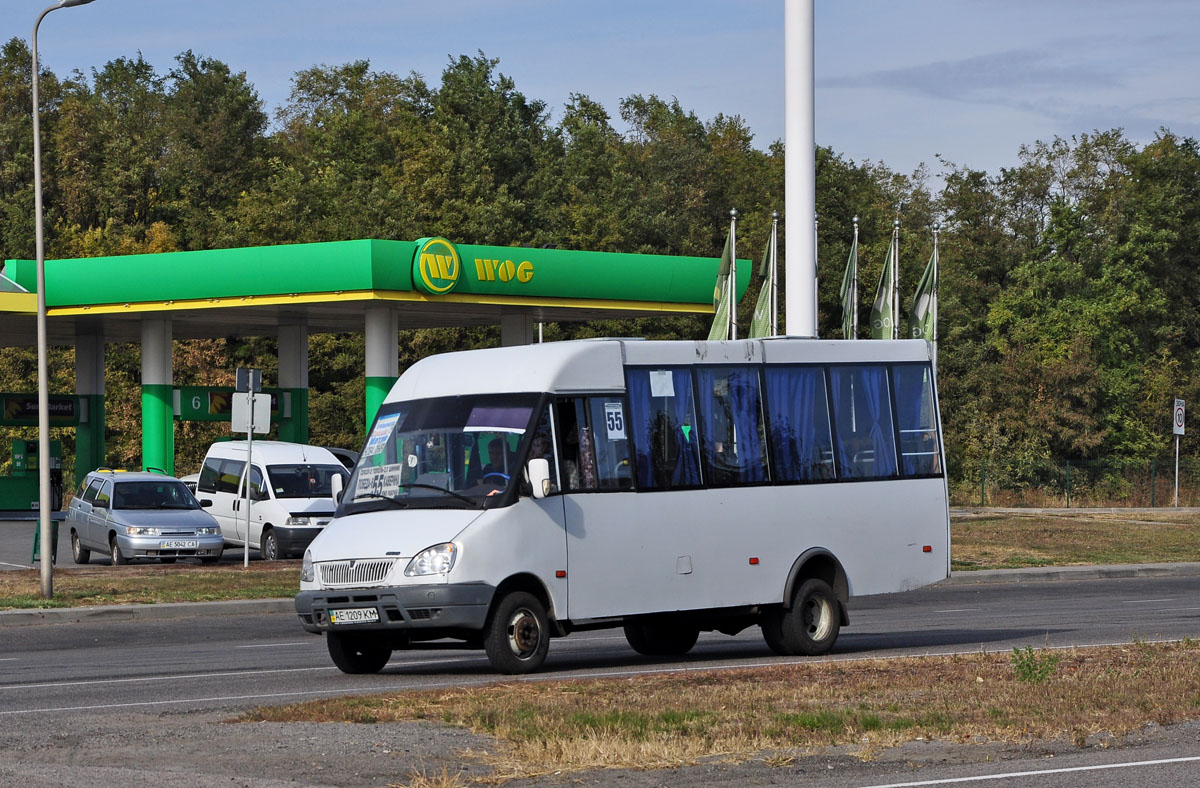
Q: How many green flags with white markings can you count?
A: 5